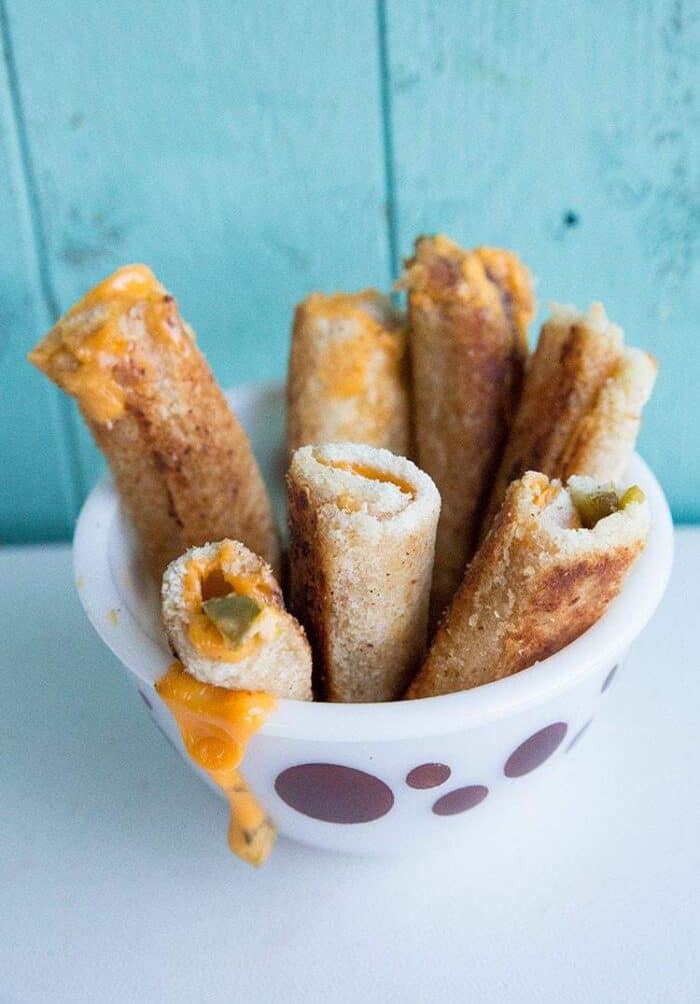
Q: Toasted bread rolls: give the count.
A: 7